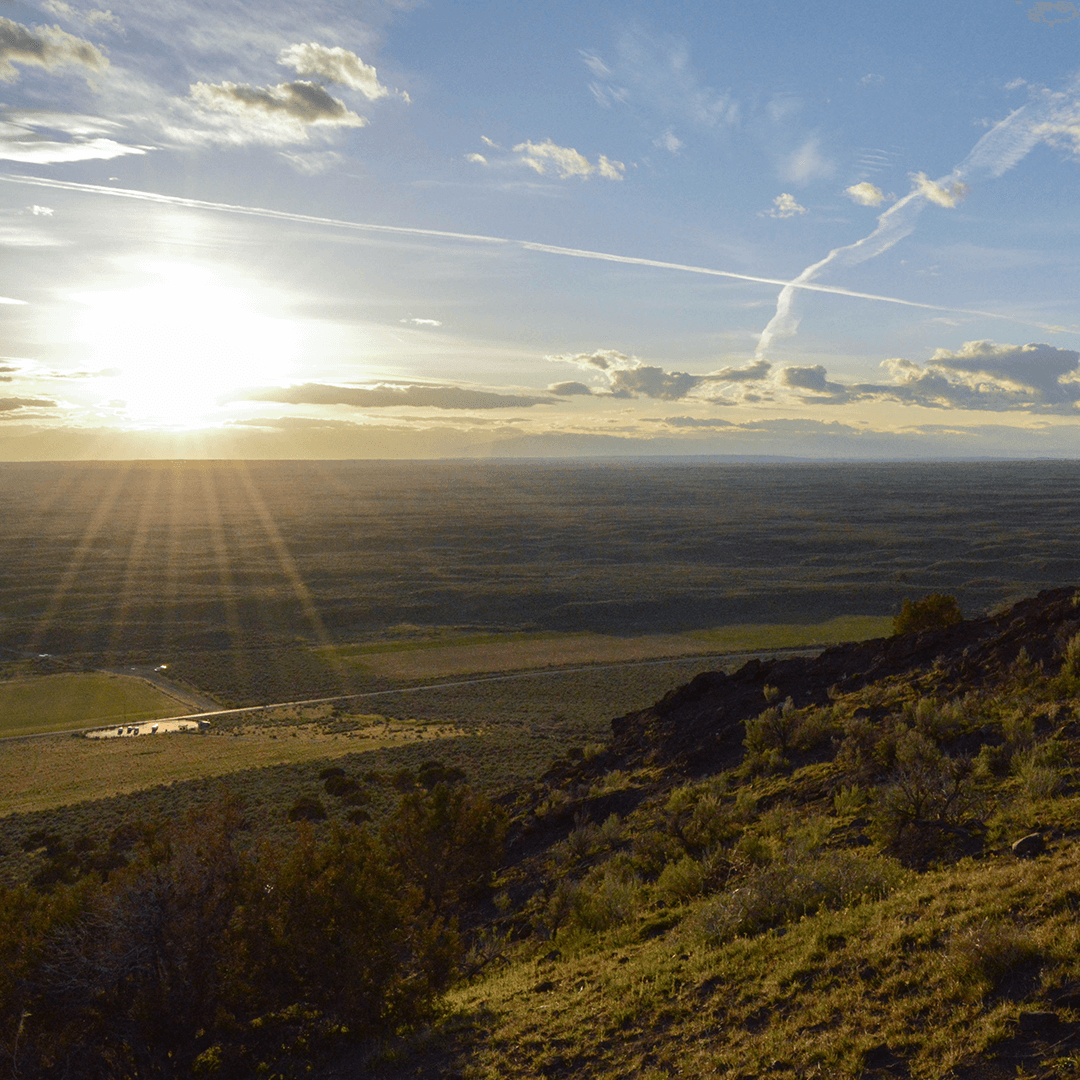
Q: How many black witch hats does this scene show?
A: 0